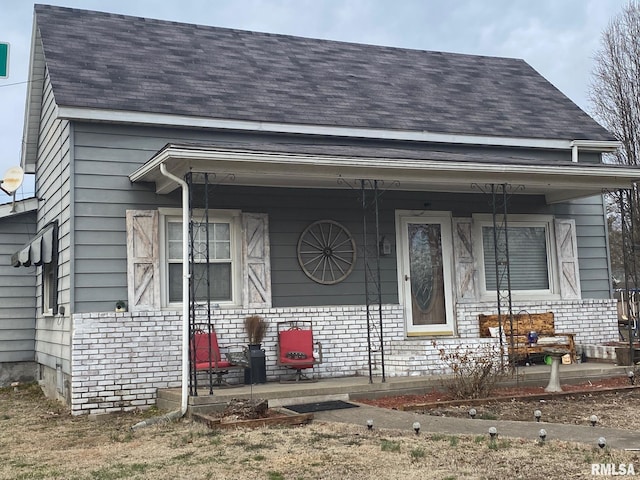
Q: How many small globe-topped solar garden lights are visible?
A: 9